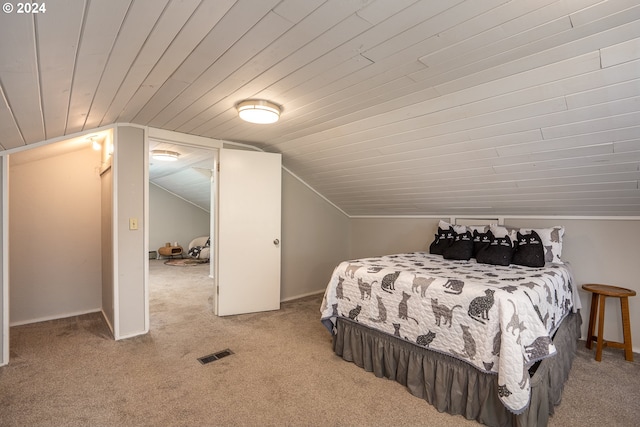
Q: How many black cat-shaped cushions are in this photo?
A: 5